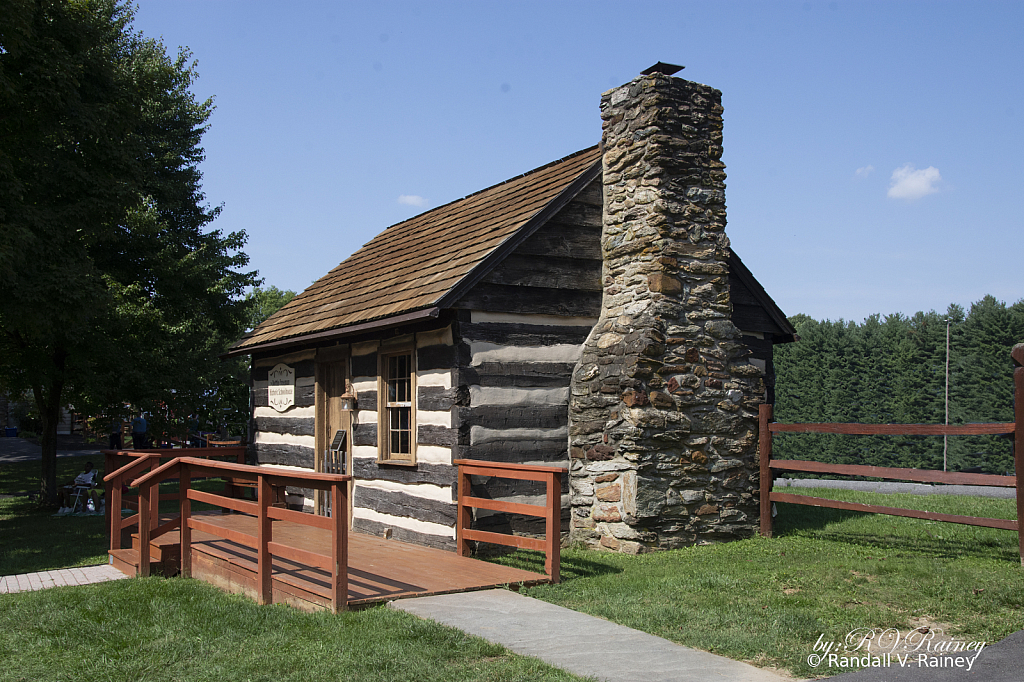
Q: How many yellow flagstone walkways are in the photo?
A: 0